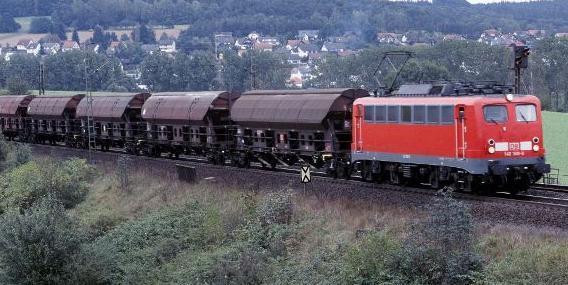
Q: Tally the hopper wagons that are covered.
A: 5